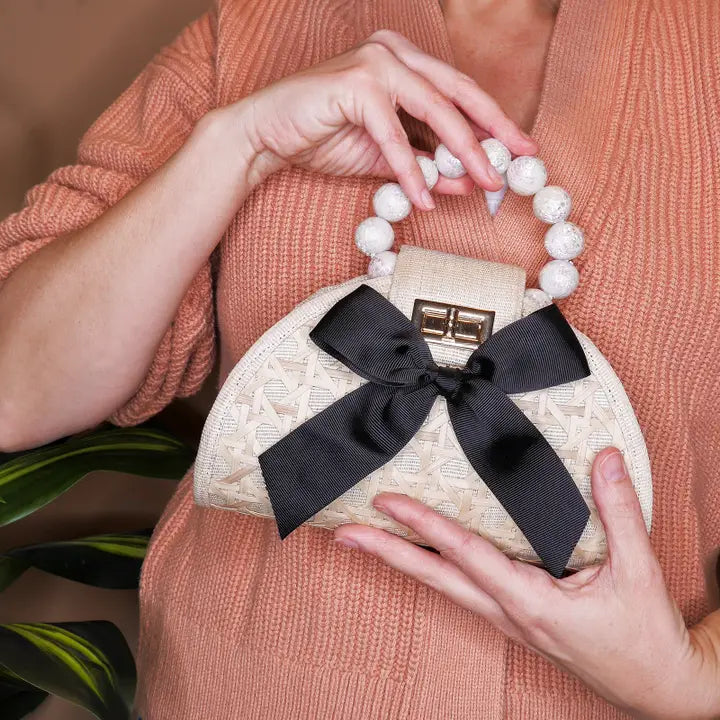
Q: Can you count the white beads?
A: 11